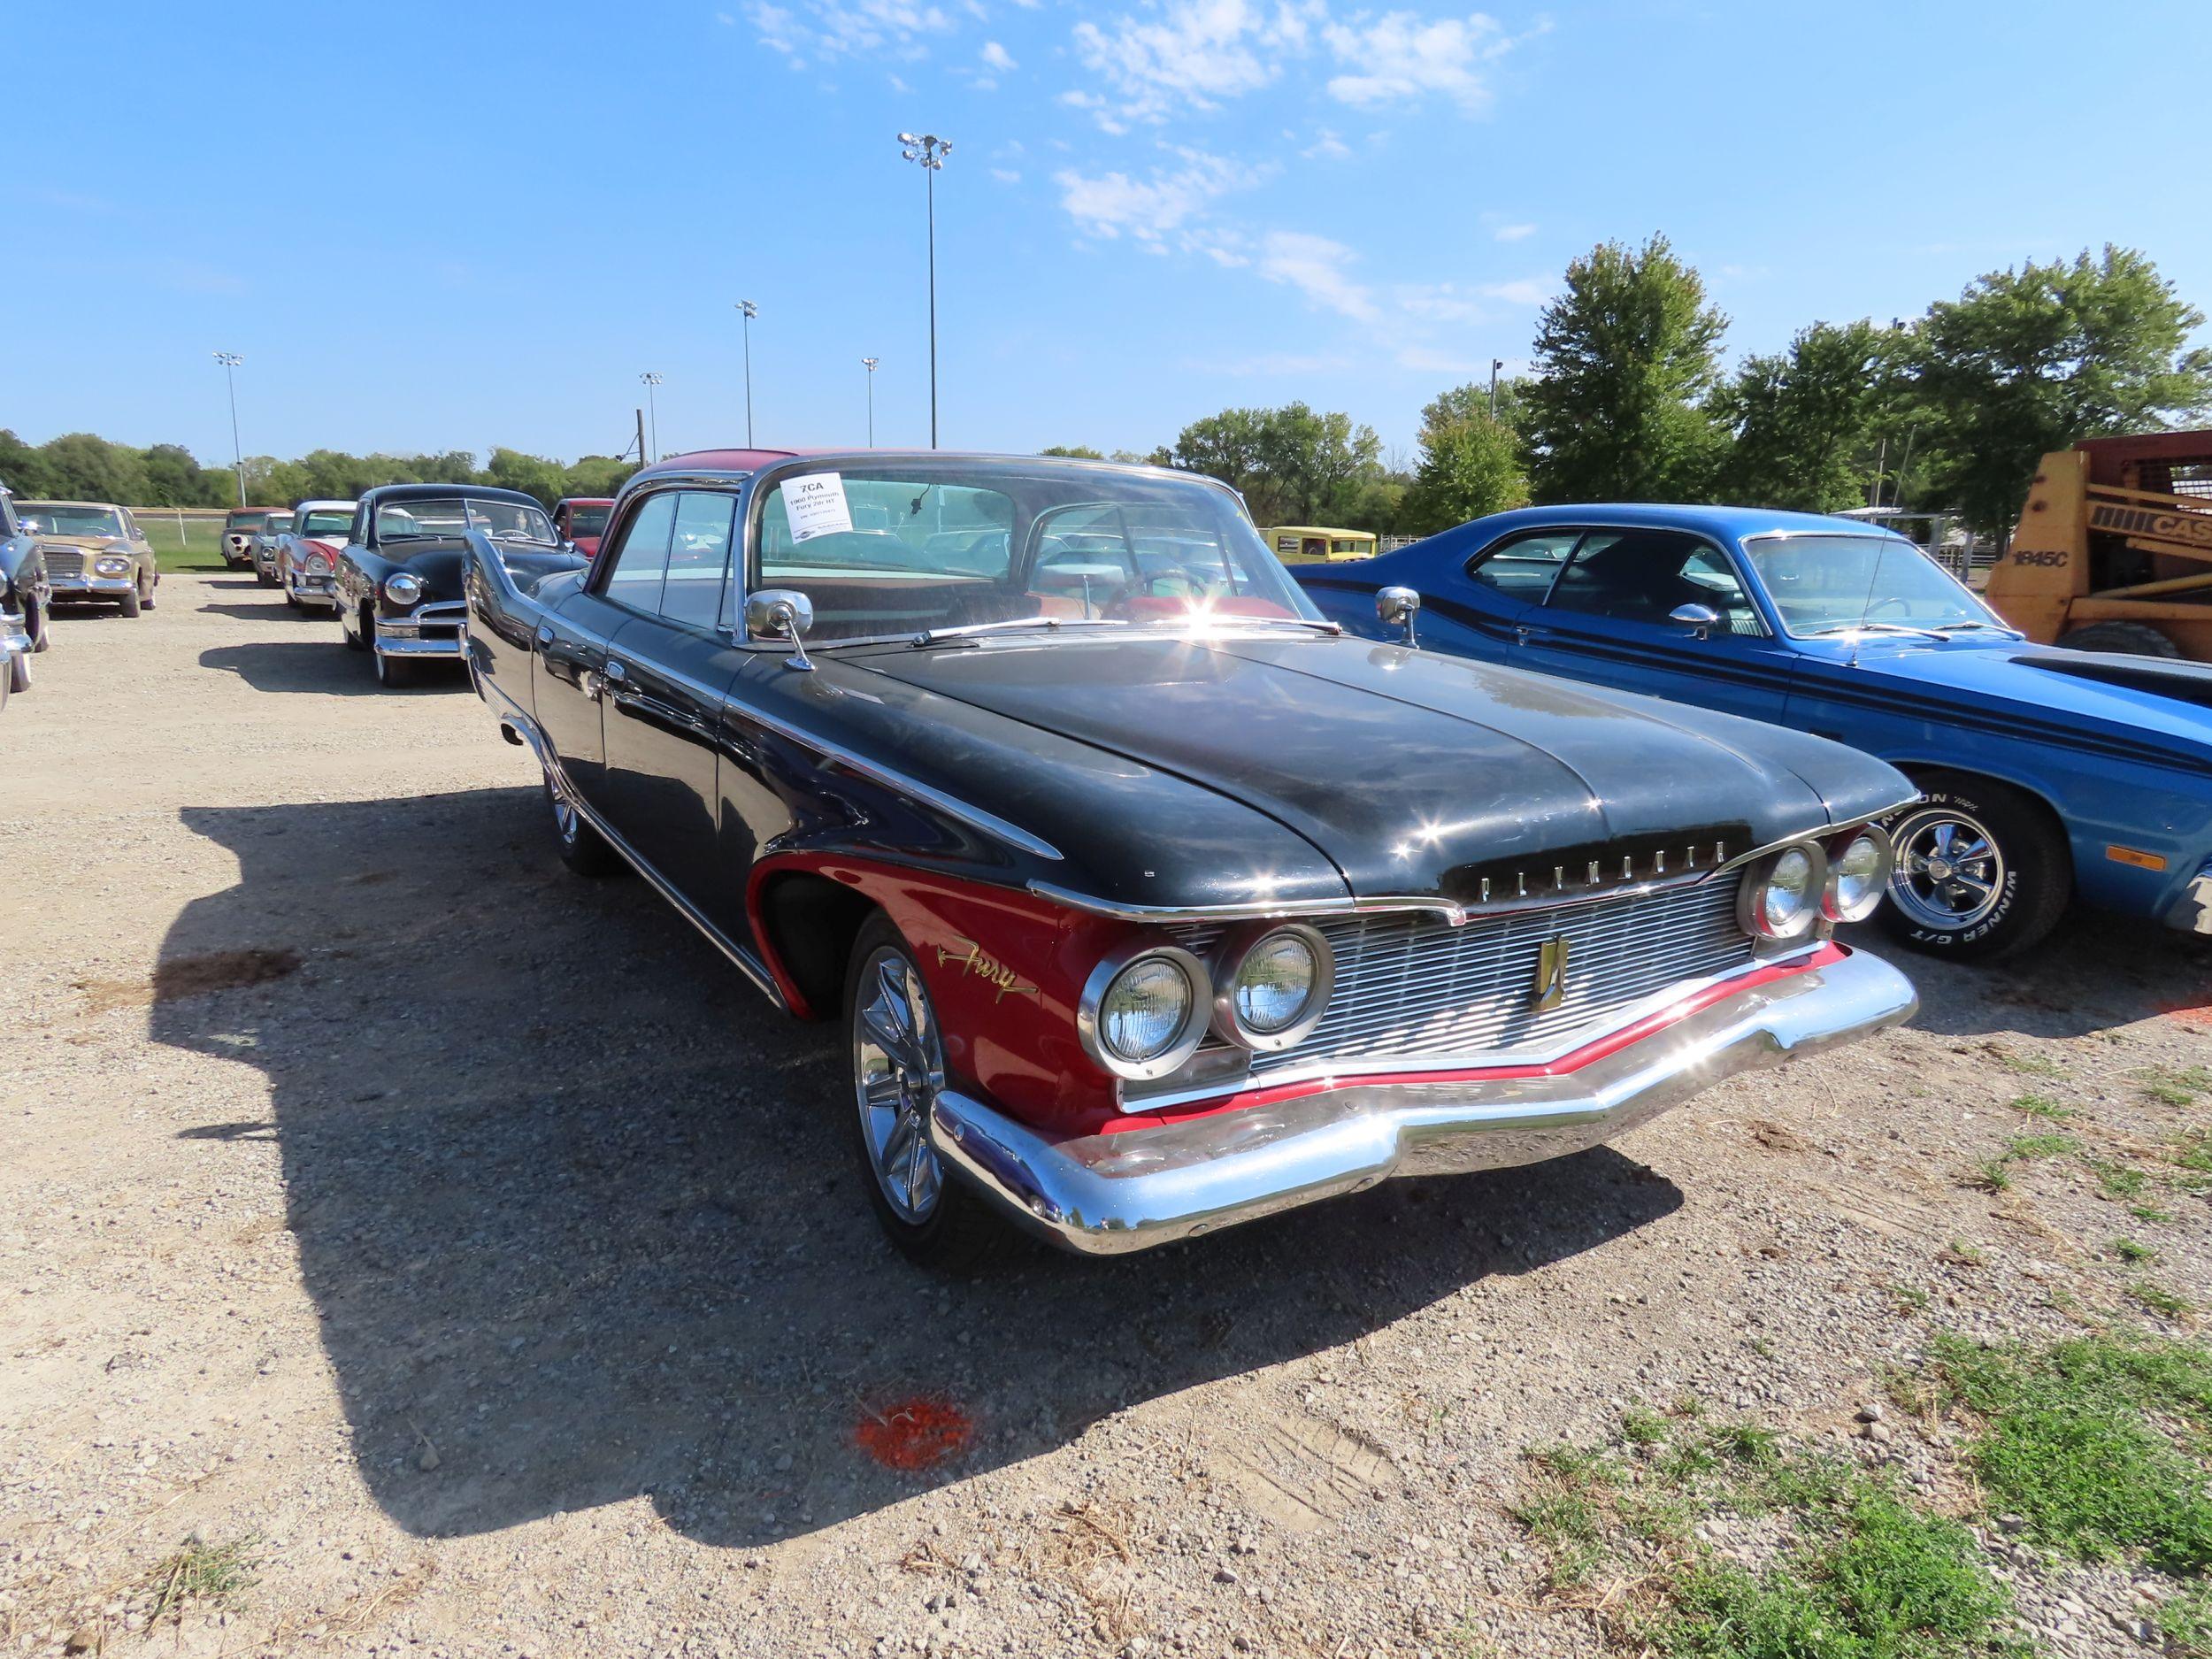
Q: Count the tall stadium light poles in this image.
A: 5